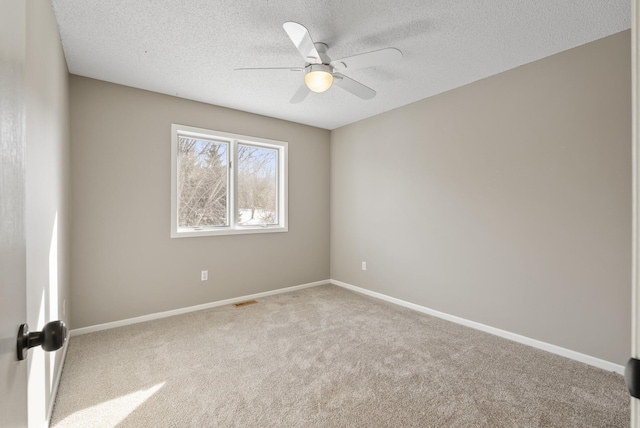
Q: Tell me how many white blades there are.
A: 5